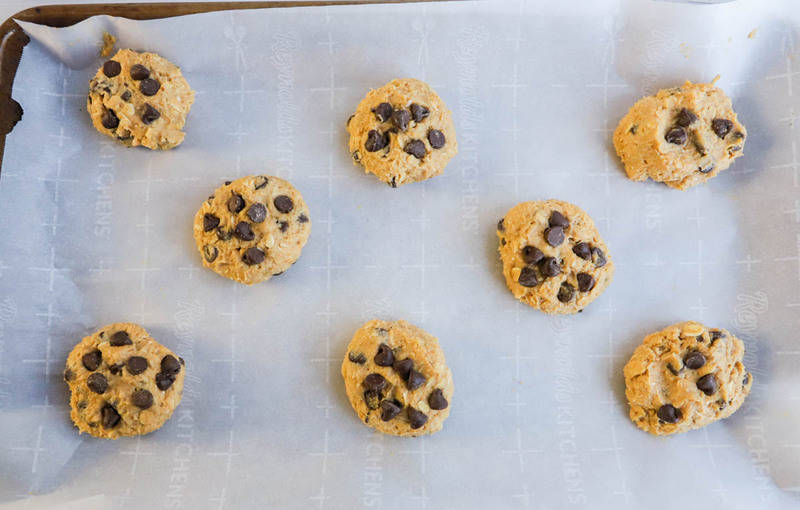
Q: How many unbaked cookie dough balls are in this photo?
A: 8